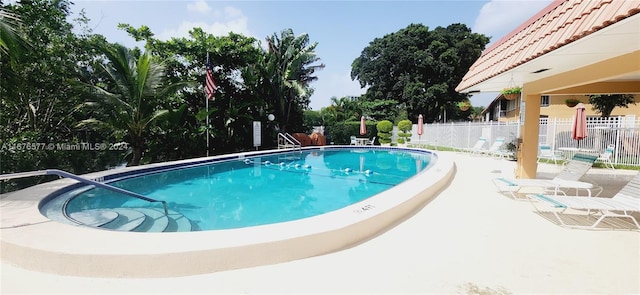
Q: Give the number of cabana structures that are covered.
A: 1